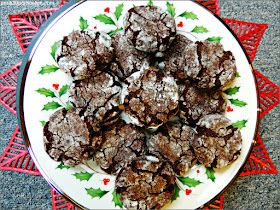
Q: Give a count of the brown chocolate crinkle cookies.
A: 13